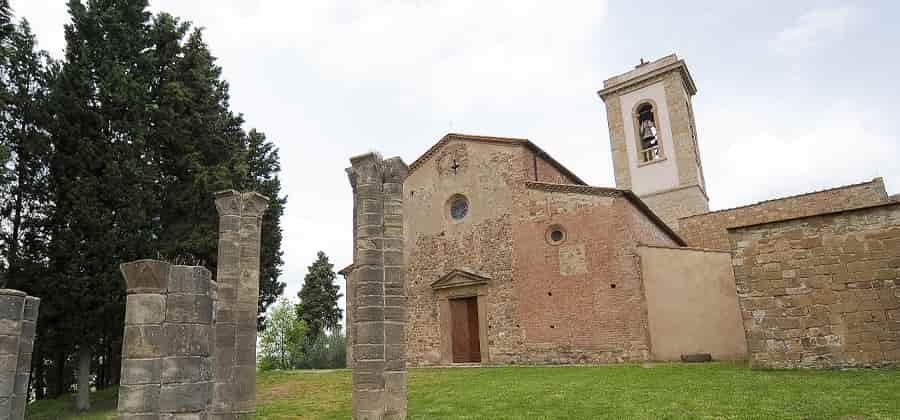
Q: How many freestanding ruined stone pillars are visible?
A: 4